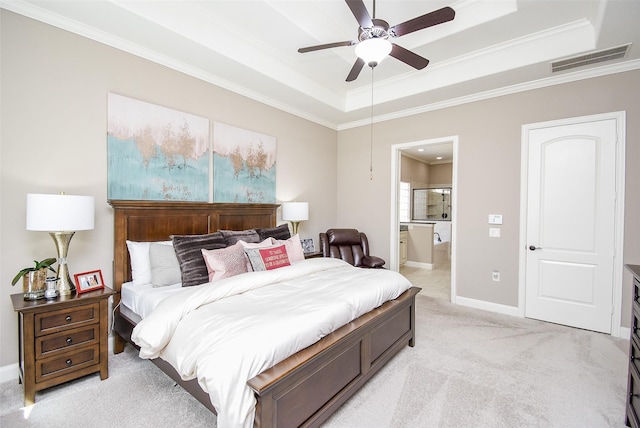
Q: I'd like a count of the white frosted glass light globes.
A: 1